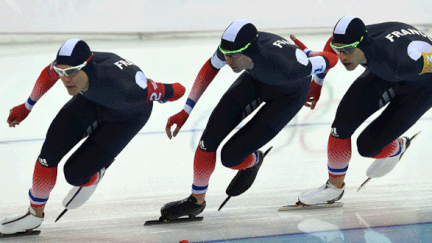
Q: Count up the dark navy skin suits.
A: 3